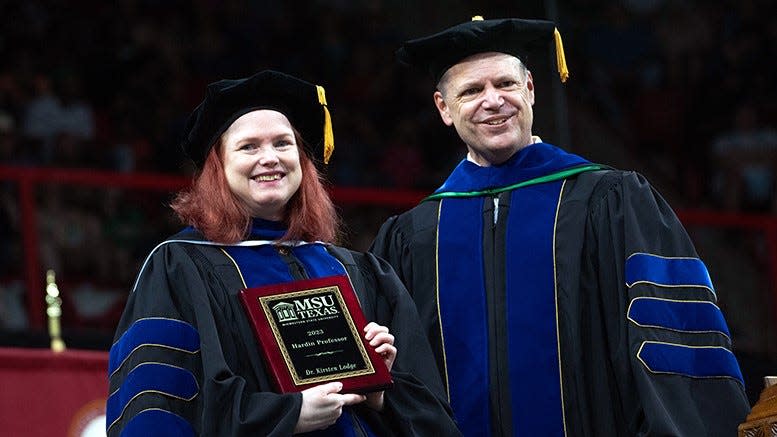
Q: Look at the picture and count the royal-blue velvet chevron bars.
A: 6